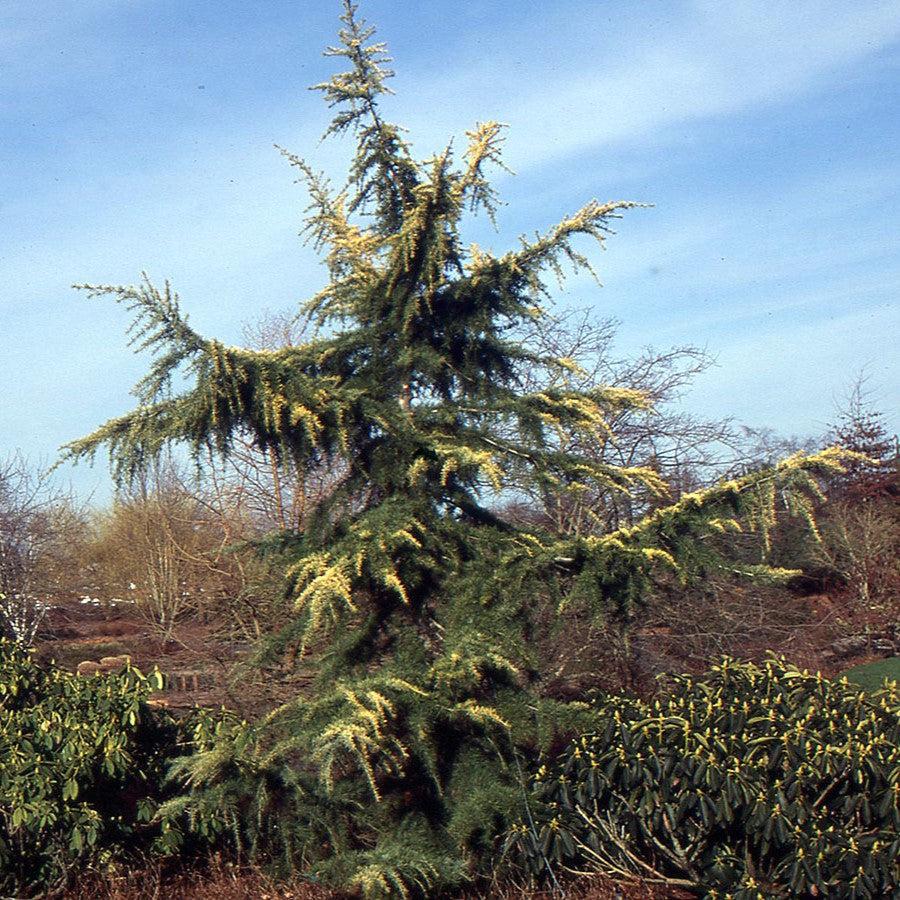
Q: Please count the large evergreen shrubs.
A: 2